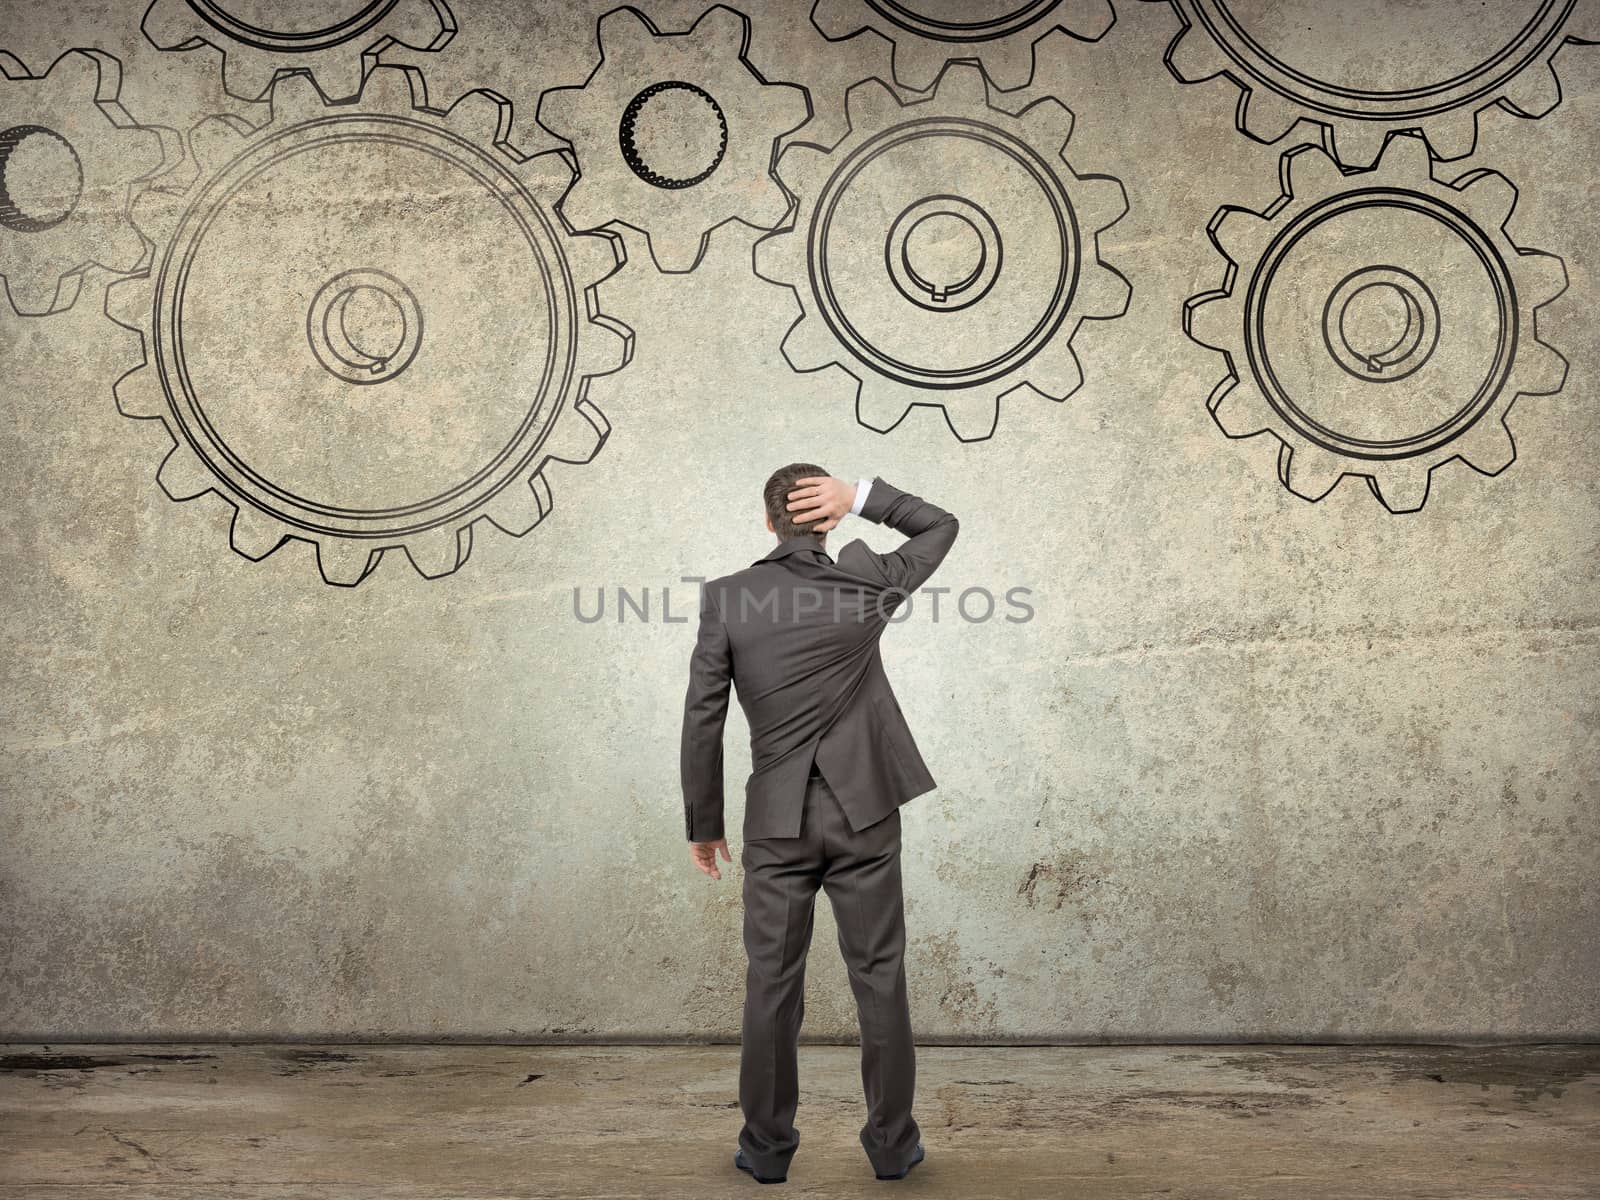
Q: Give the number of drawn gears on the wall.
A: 8